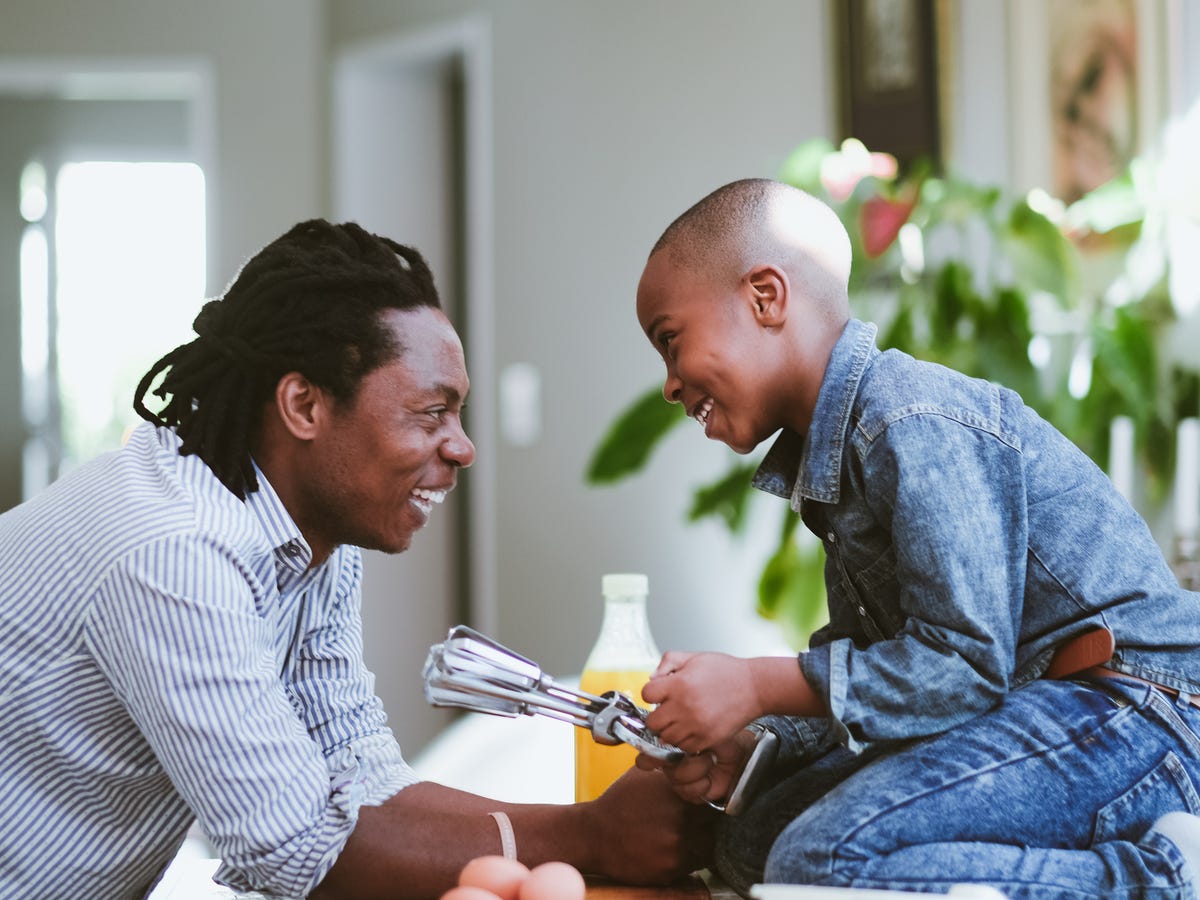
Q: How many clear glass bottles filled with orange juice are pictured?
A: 1